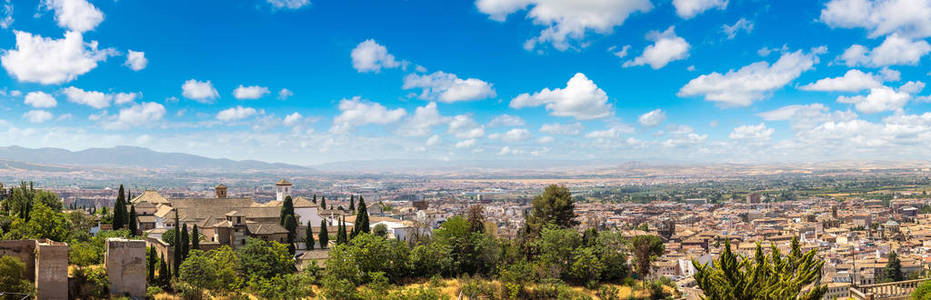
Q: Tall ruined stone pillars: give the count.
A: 2